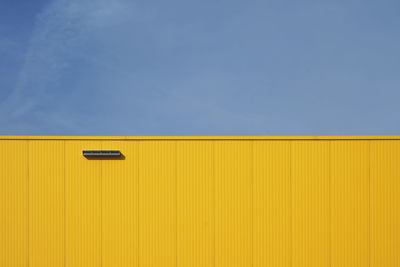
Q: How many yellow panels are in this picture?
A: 11